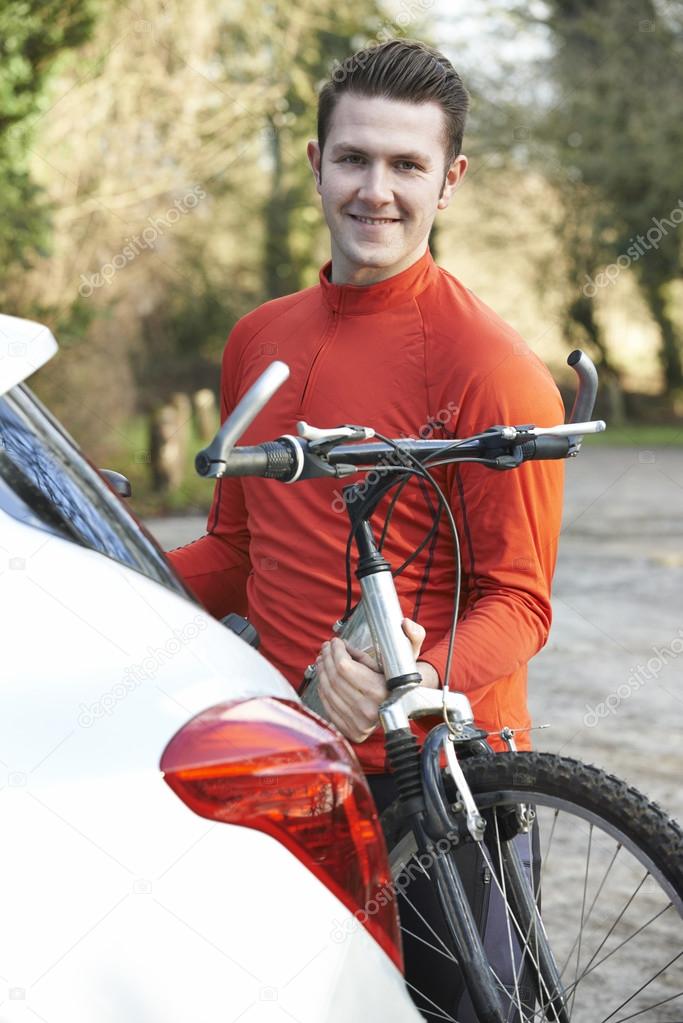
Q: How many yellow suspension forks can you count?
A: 0